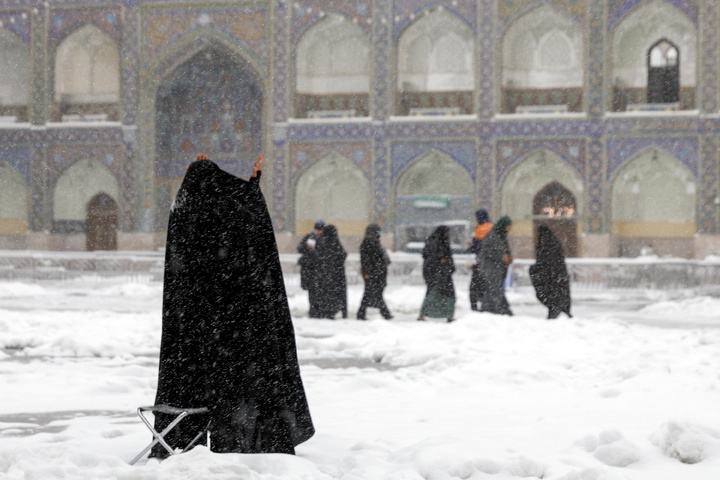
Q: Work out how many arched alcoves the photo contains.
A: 13